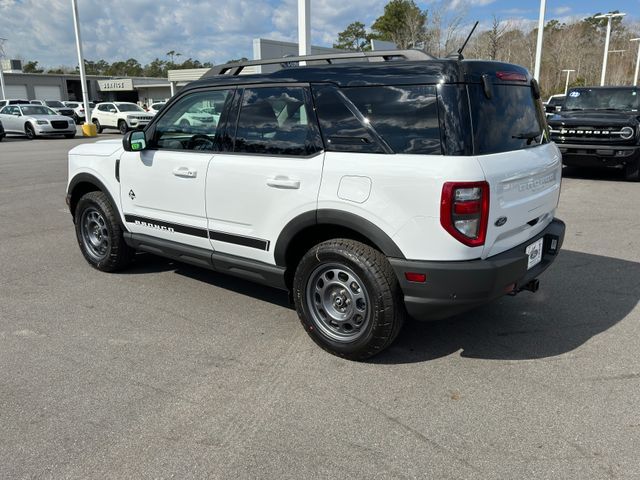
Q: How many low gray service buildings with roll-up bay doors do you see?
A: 1